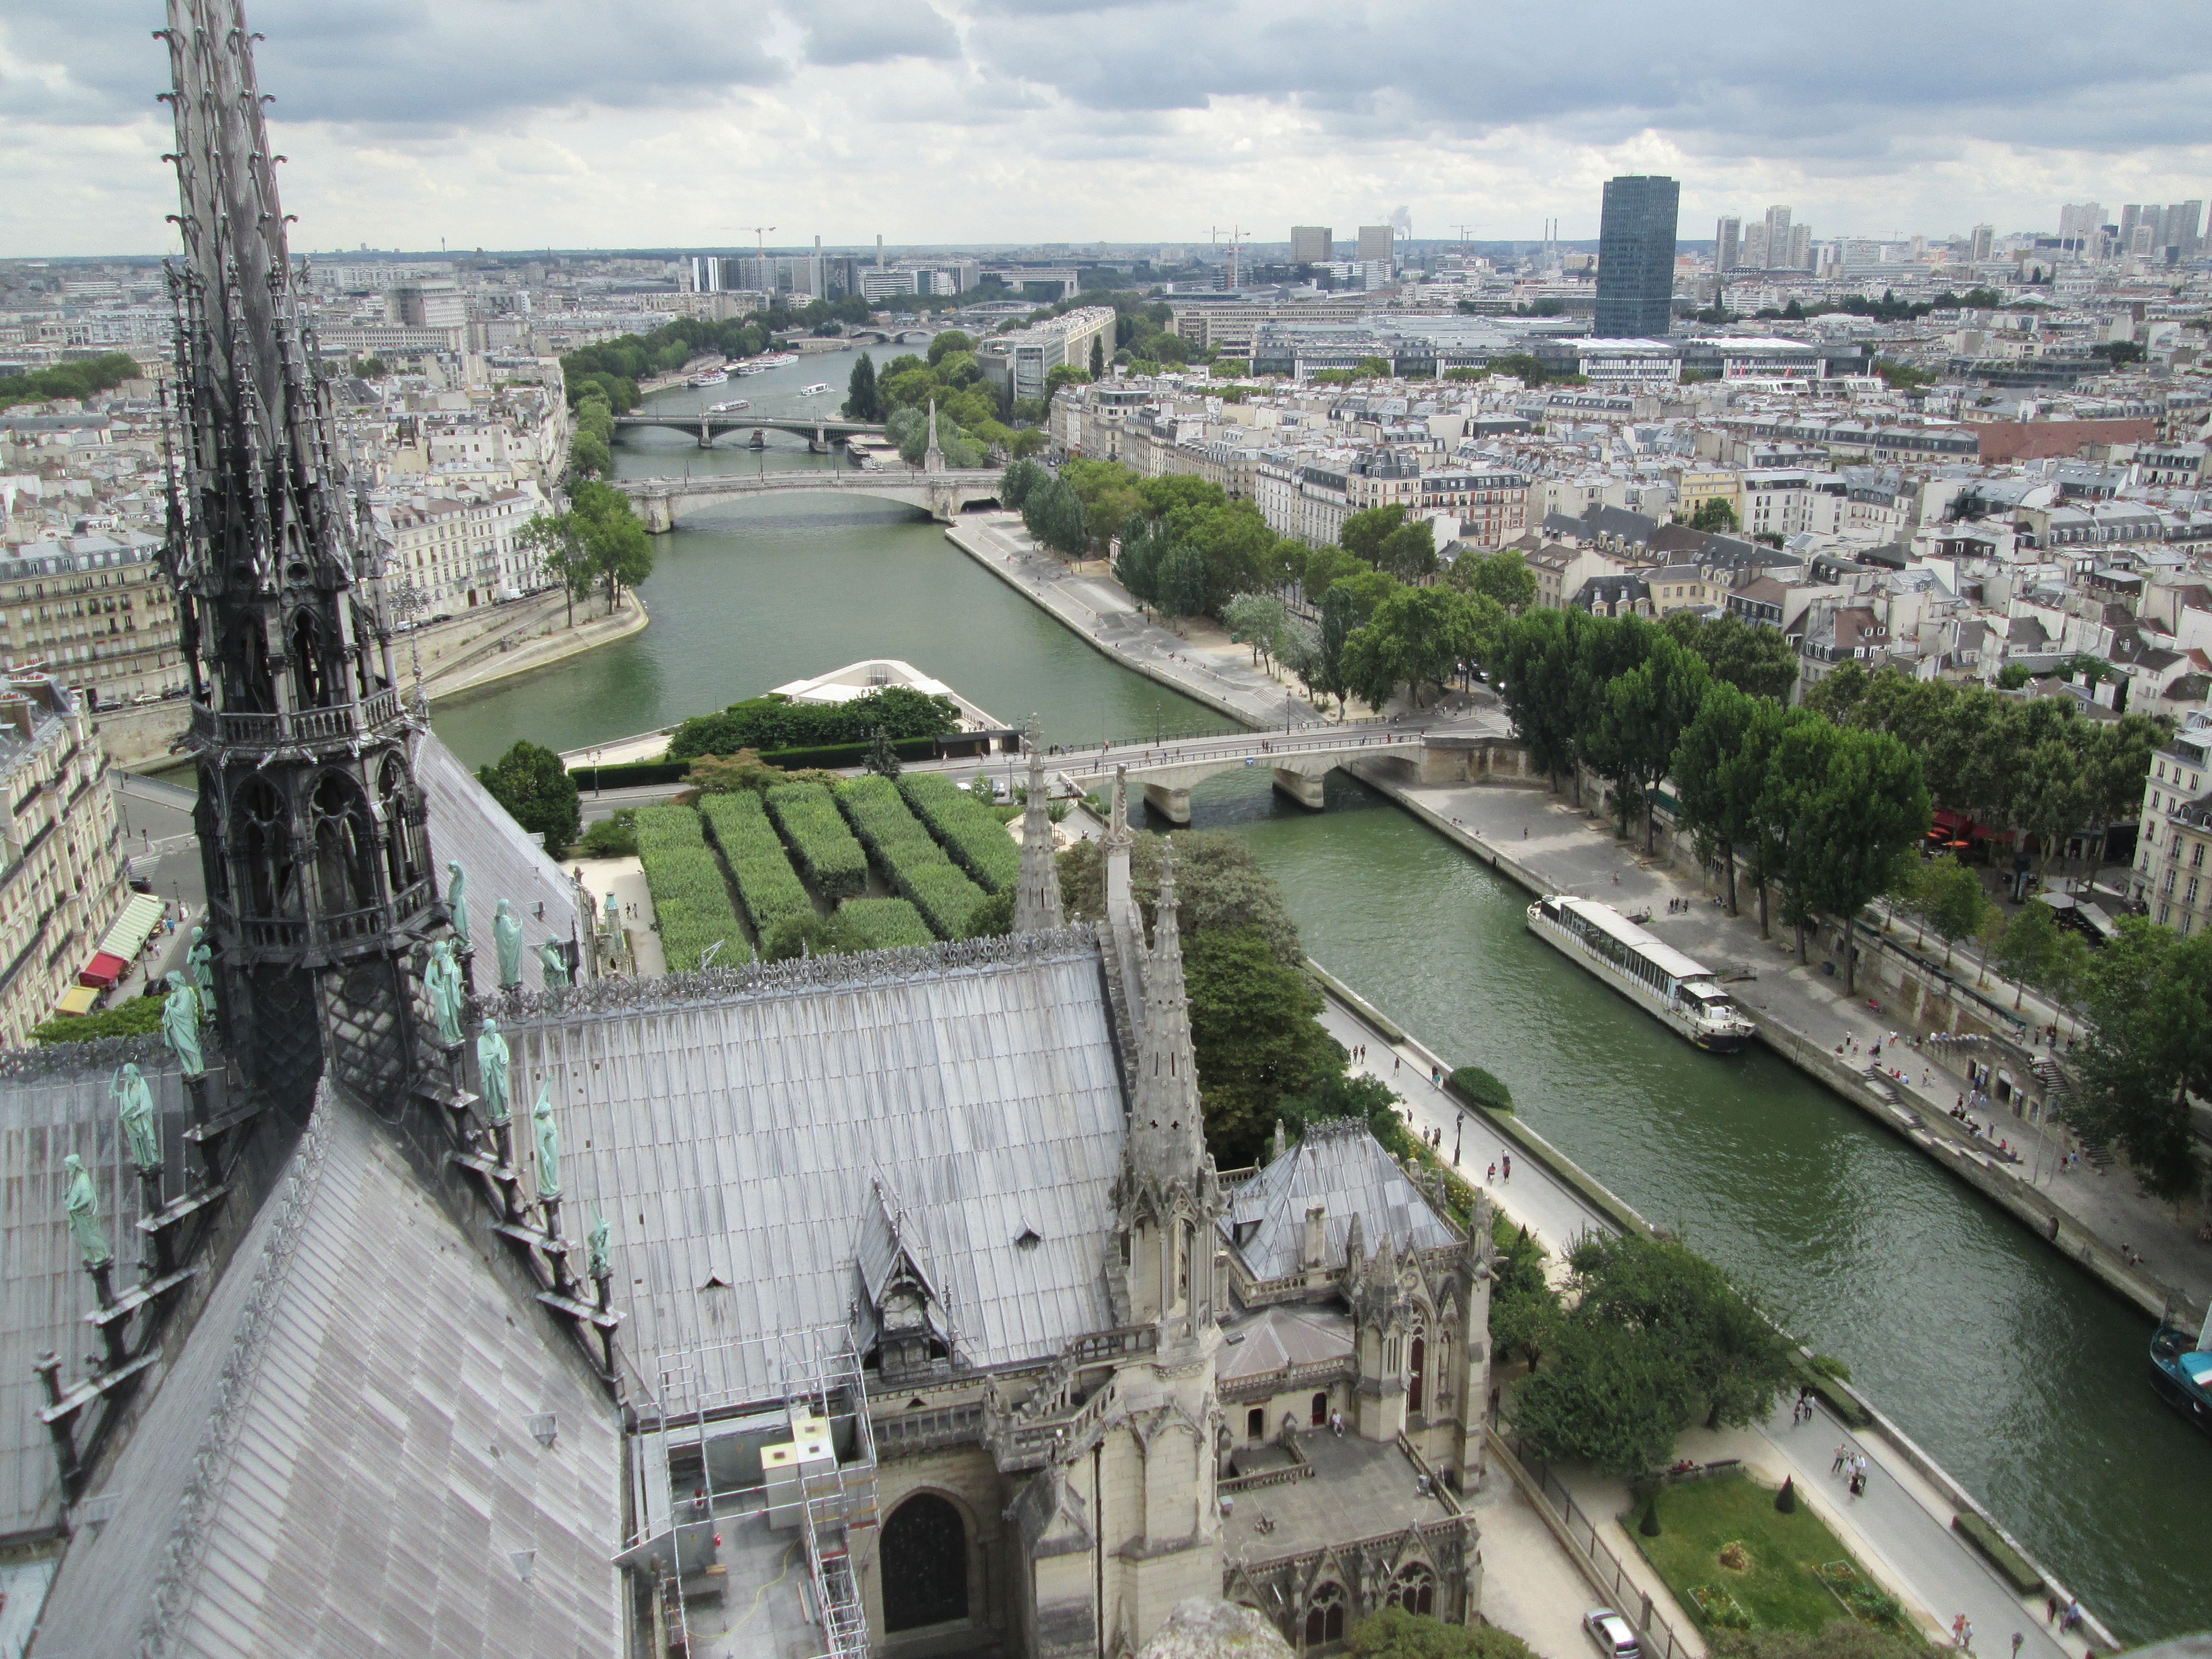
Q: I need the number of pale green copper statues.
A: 11